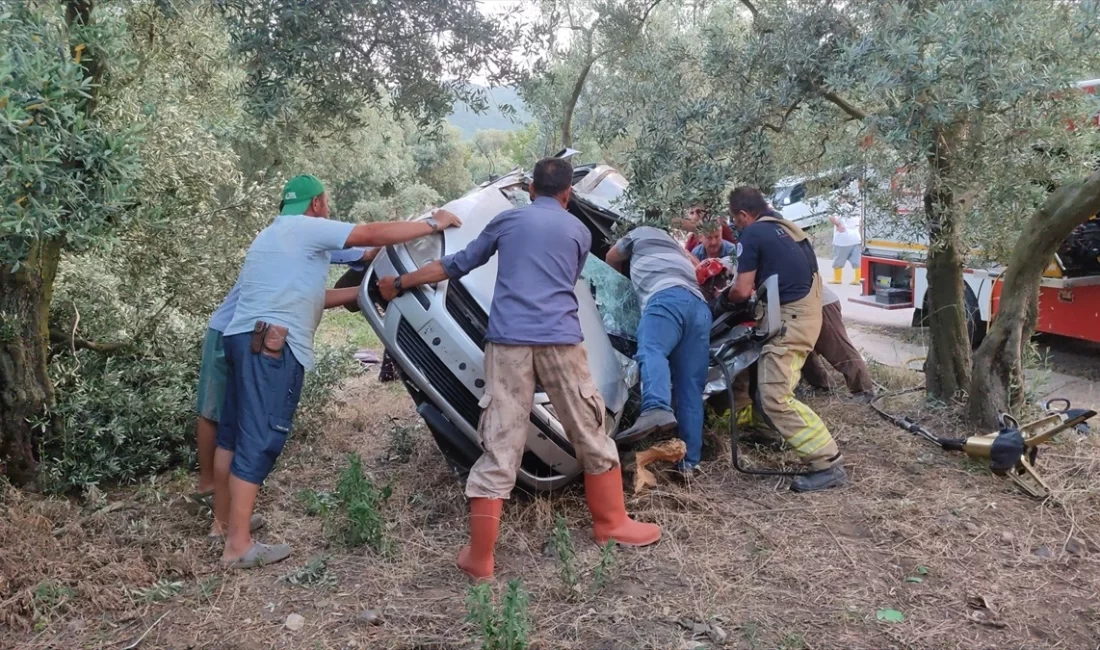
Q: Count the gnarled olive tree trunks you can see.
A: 3